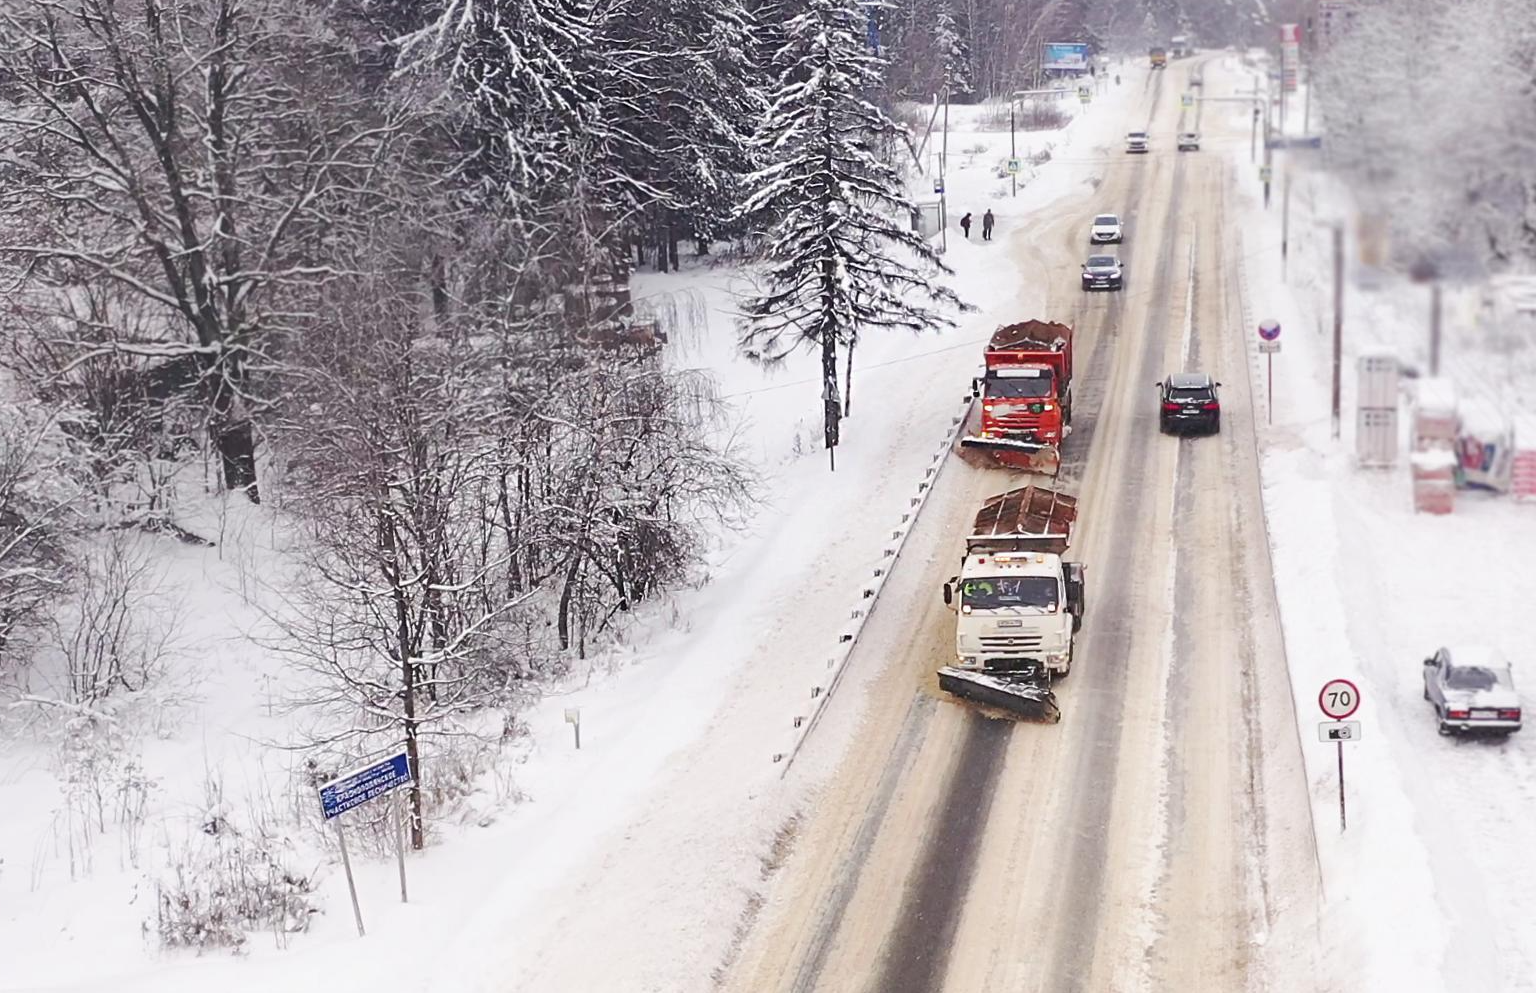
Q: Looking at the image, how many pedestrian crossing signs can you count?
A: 4